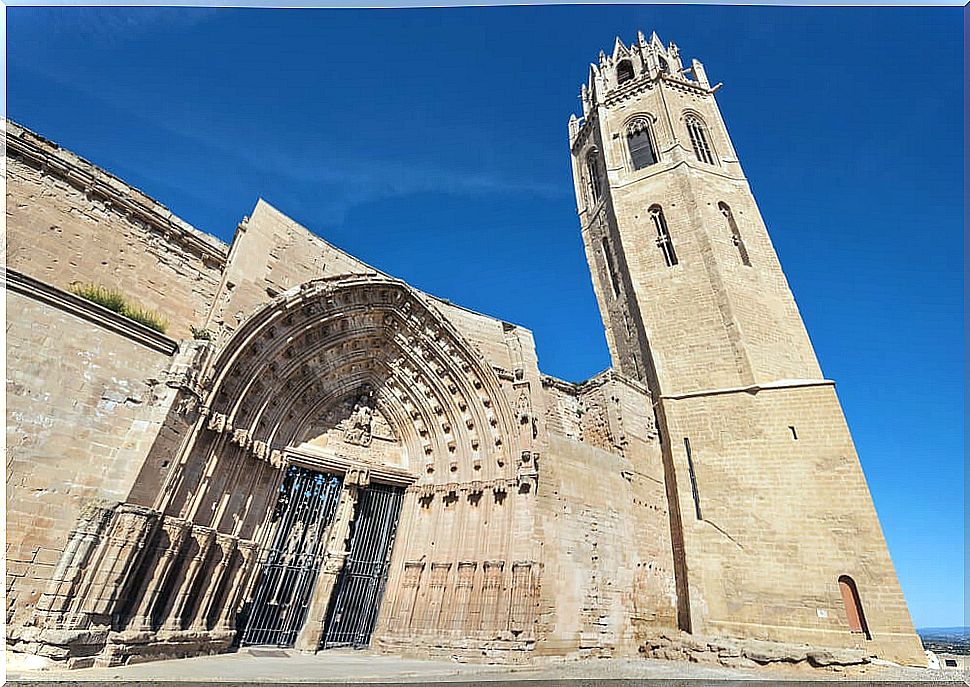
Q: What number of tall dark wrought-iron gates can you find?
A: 2